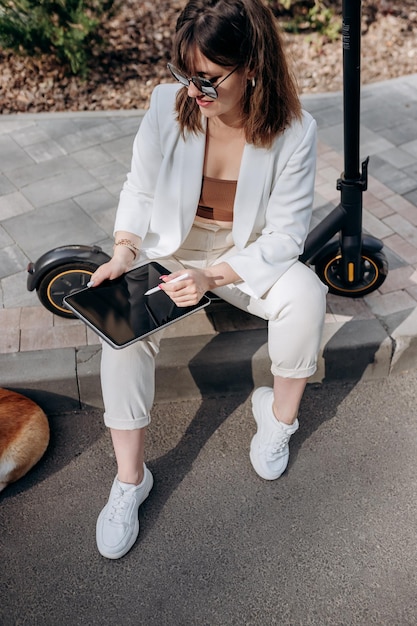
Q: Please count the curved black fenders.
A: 2